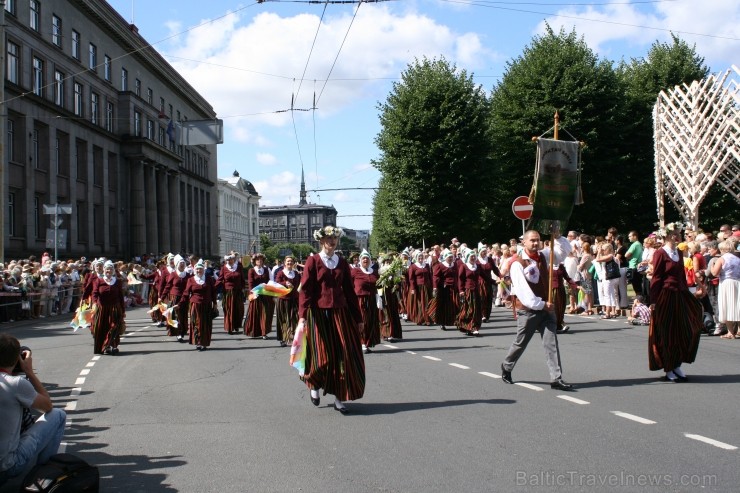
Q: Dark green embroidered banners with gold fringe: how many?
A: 1